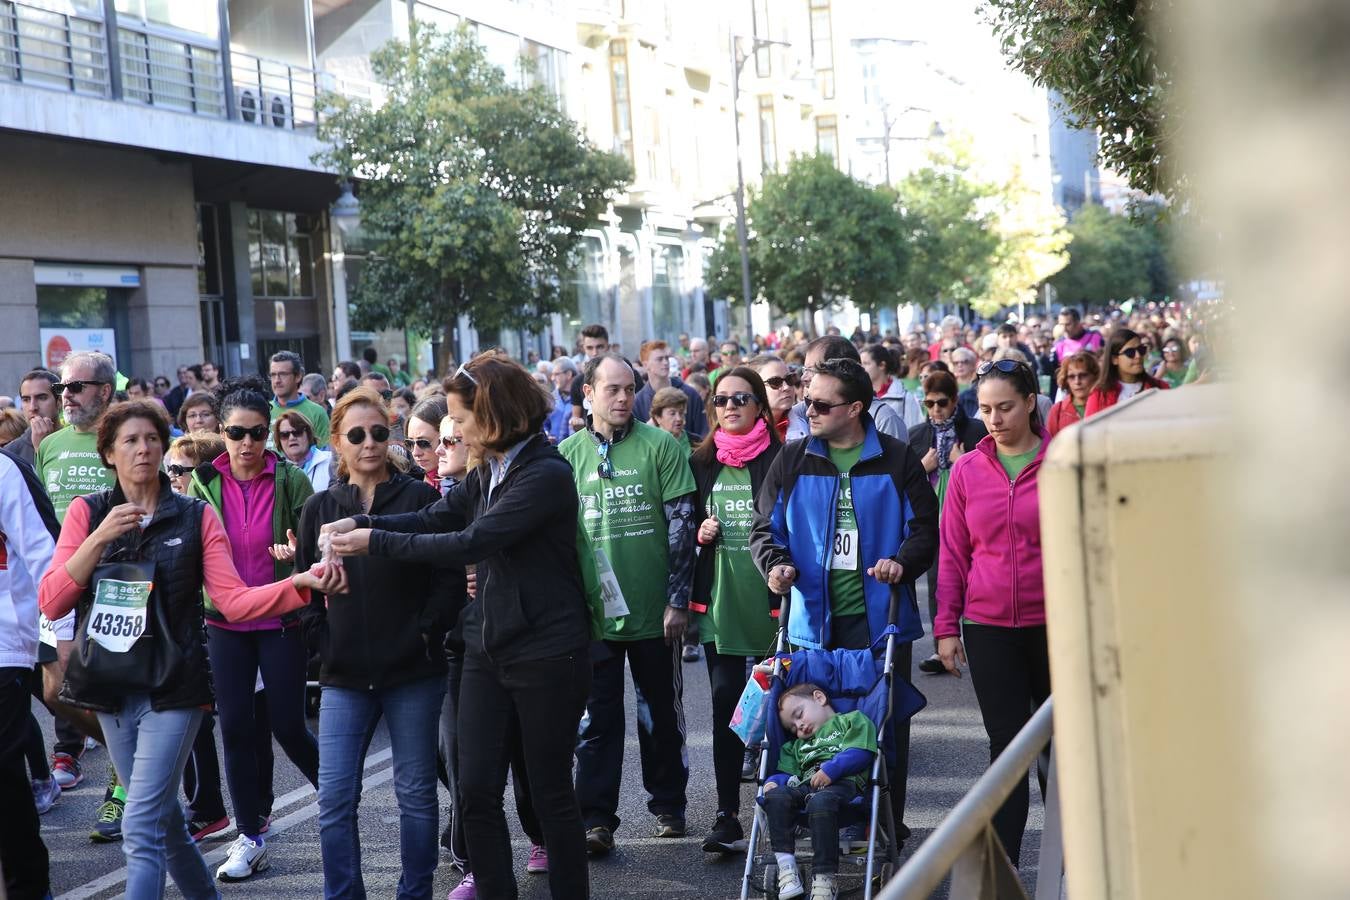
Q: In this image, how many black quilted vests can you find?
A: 1